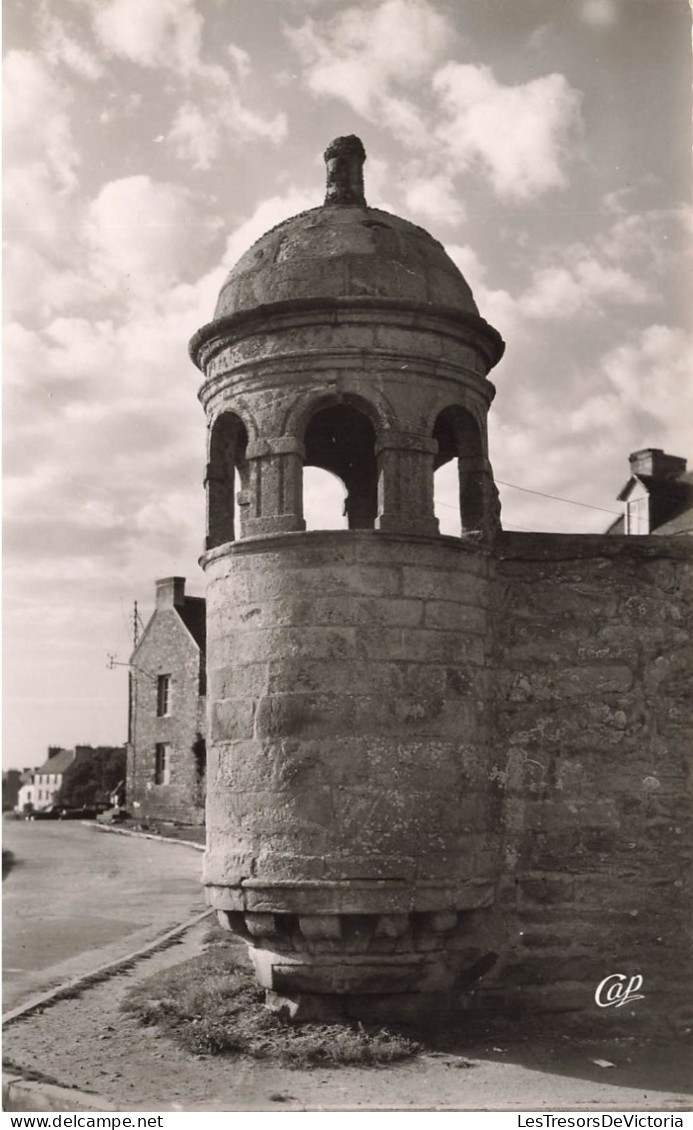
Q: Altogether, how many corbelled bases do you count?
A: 1